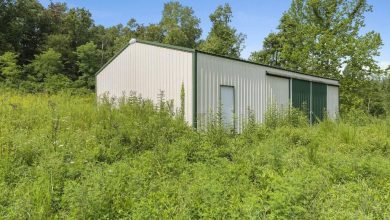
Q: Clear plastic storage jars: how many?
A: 0